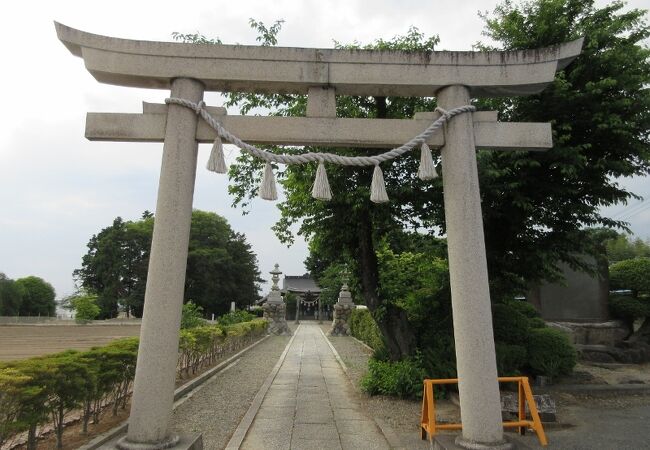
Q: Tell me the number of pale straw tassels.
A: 5